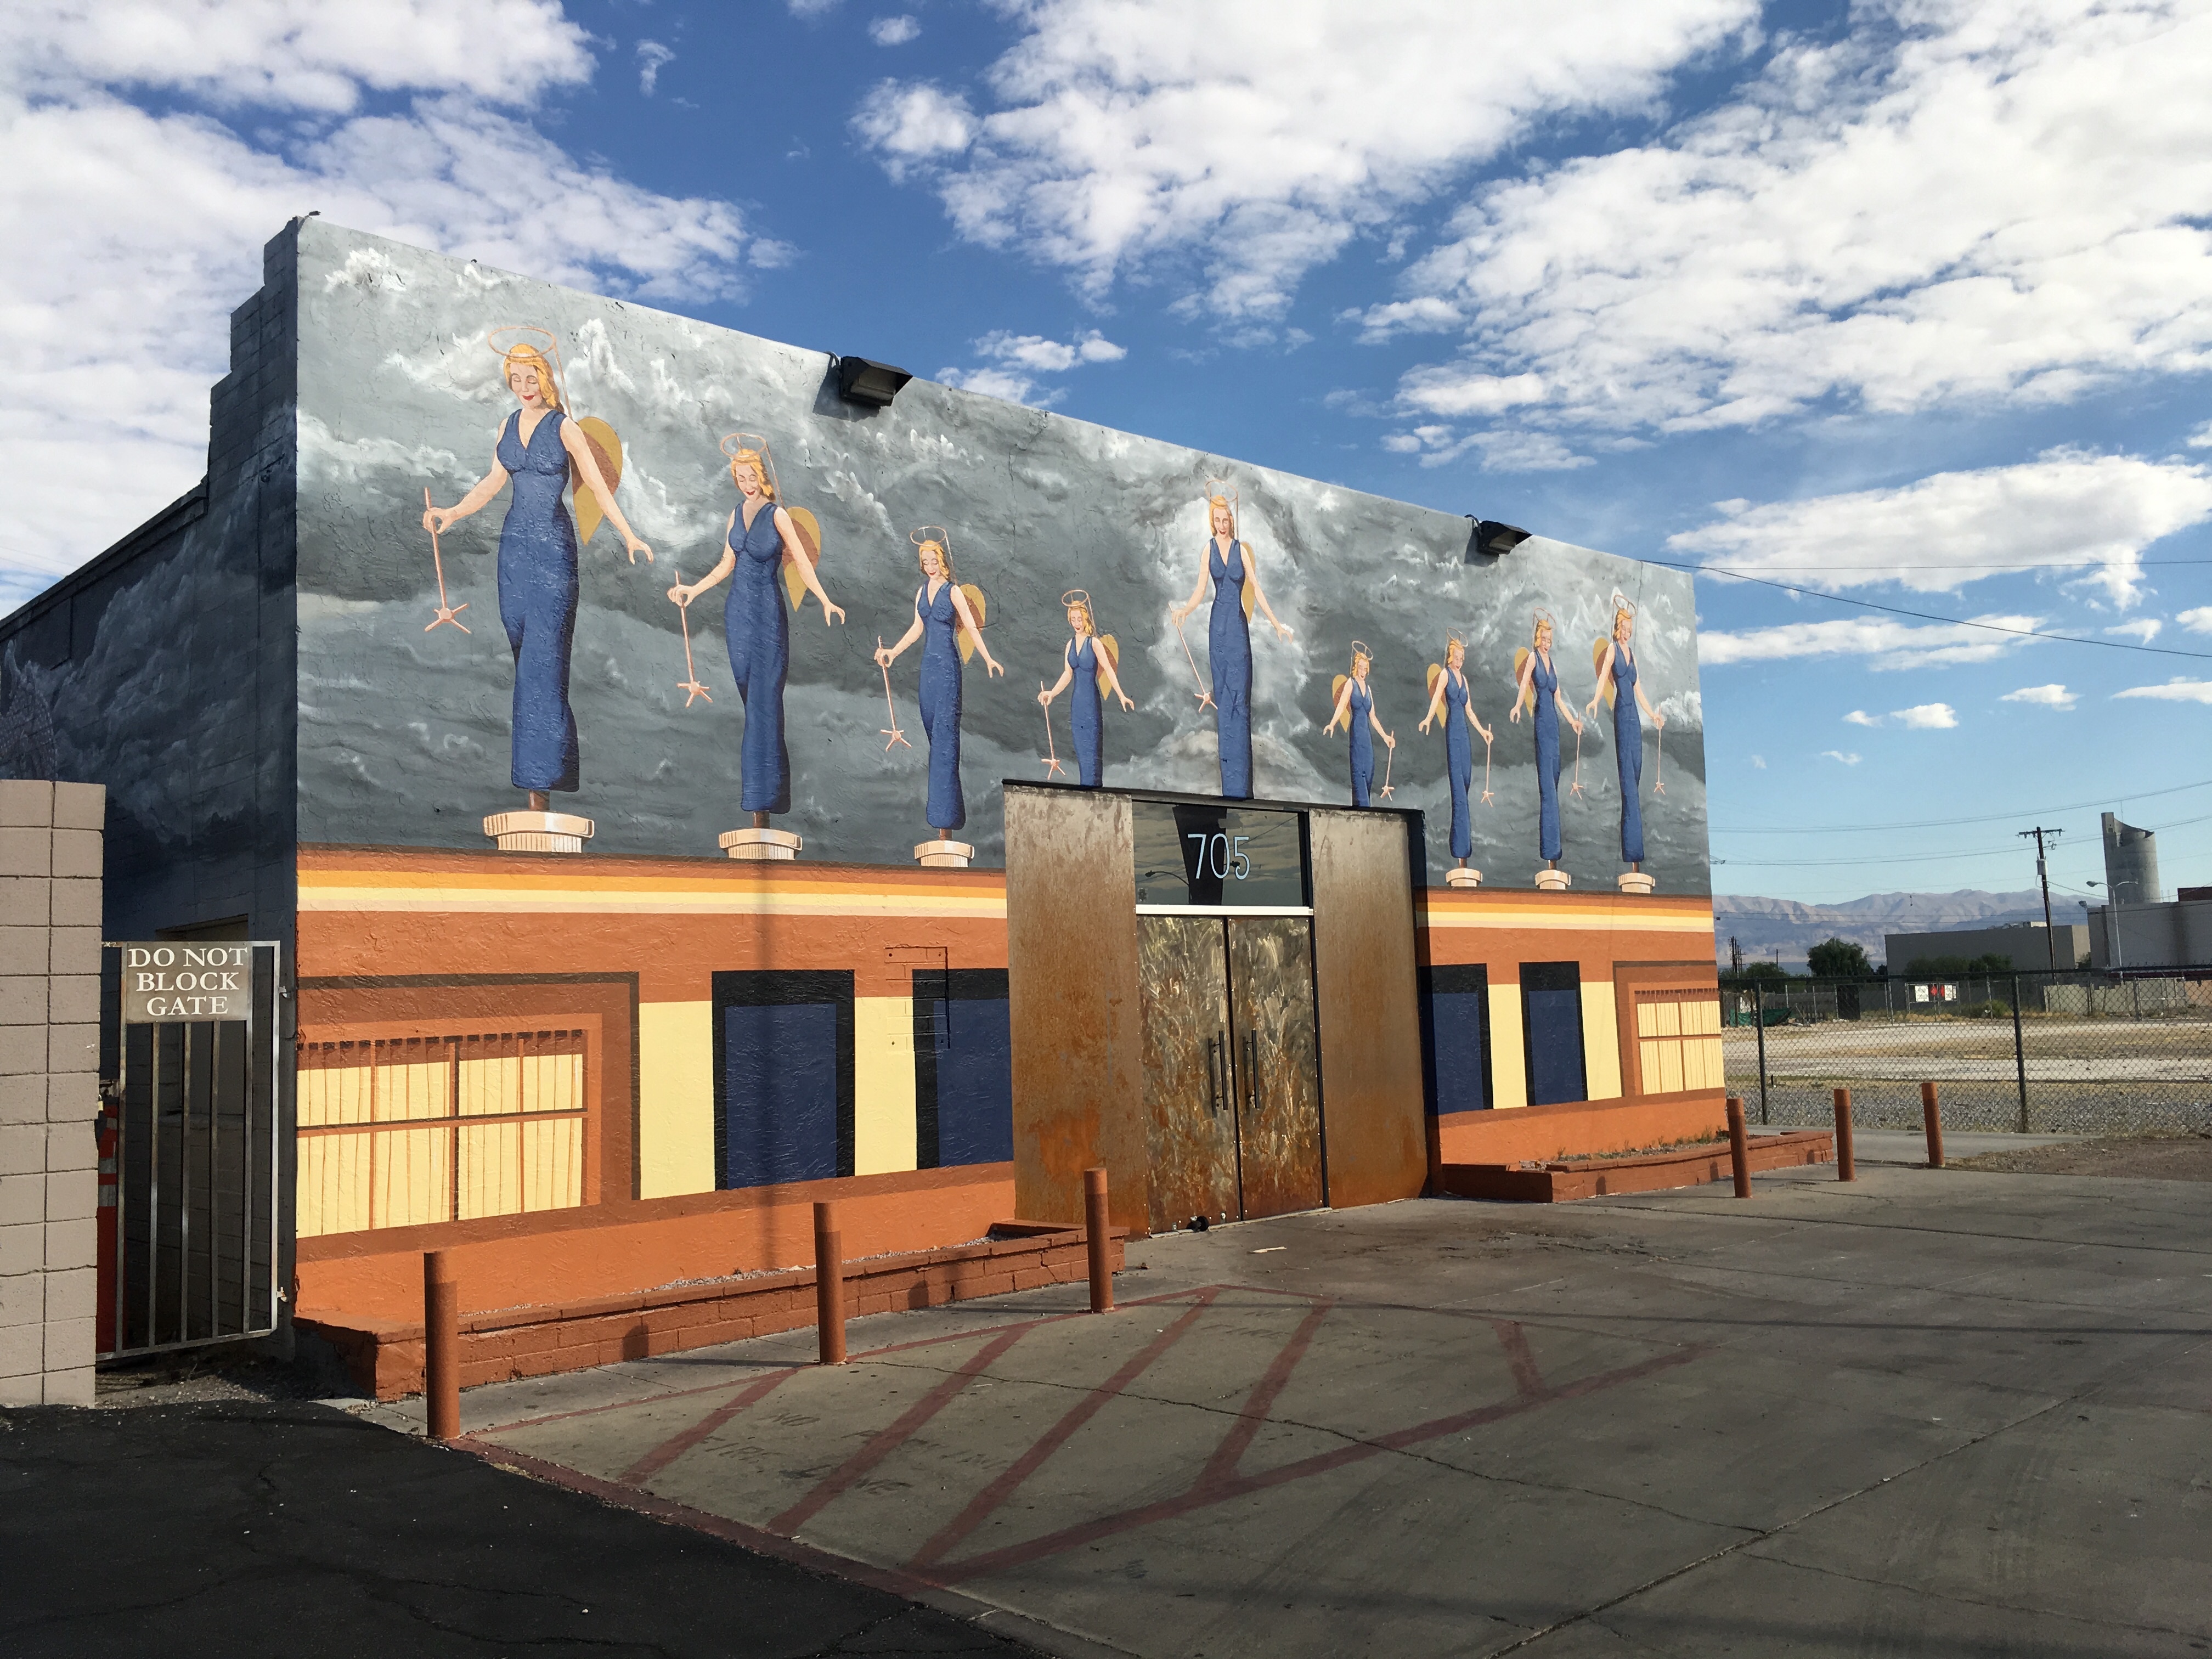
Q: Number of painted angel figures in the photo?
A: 9